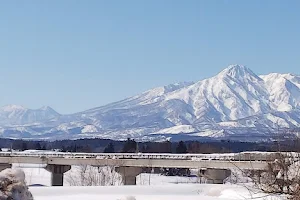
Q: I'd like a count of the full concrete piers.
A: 3